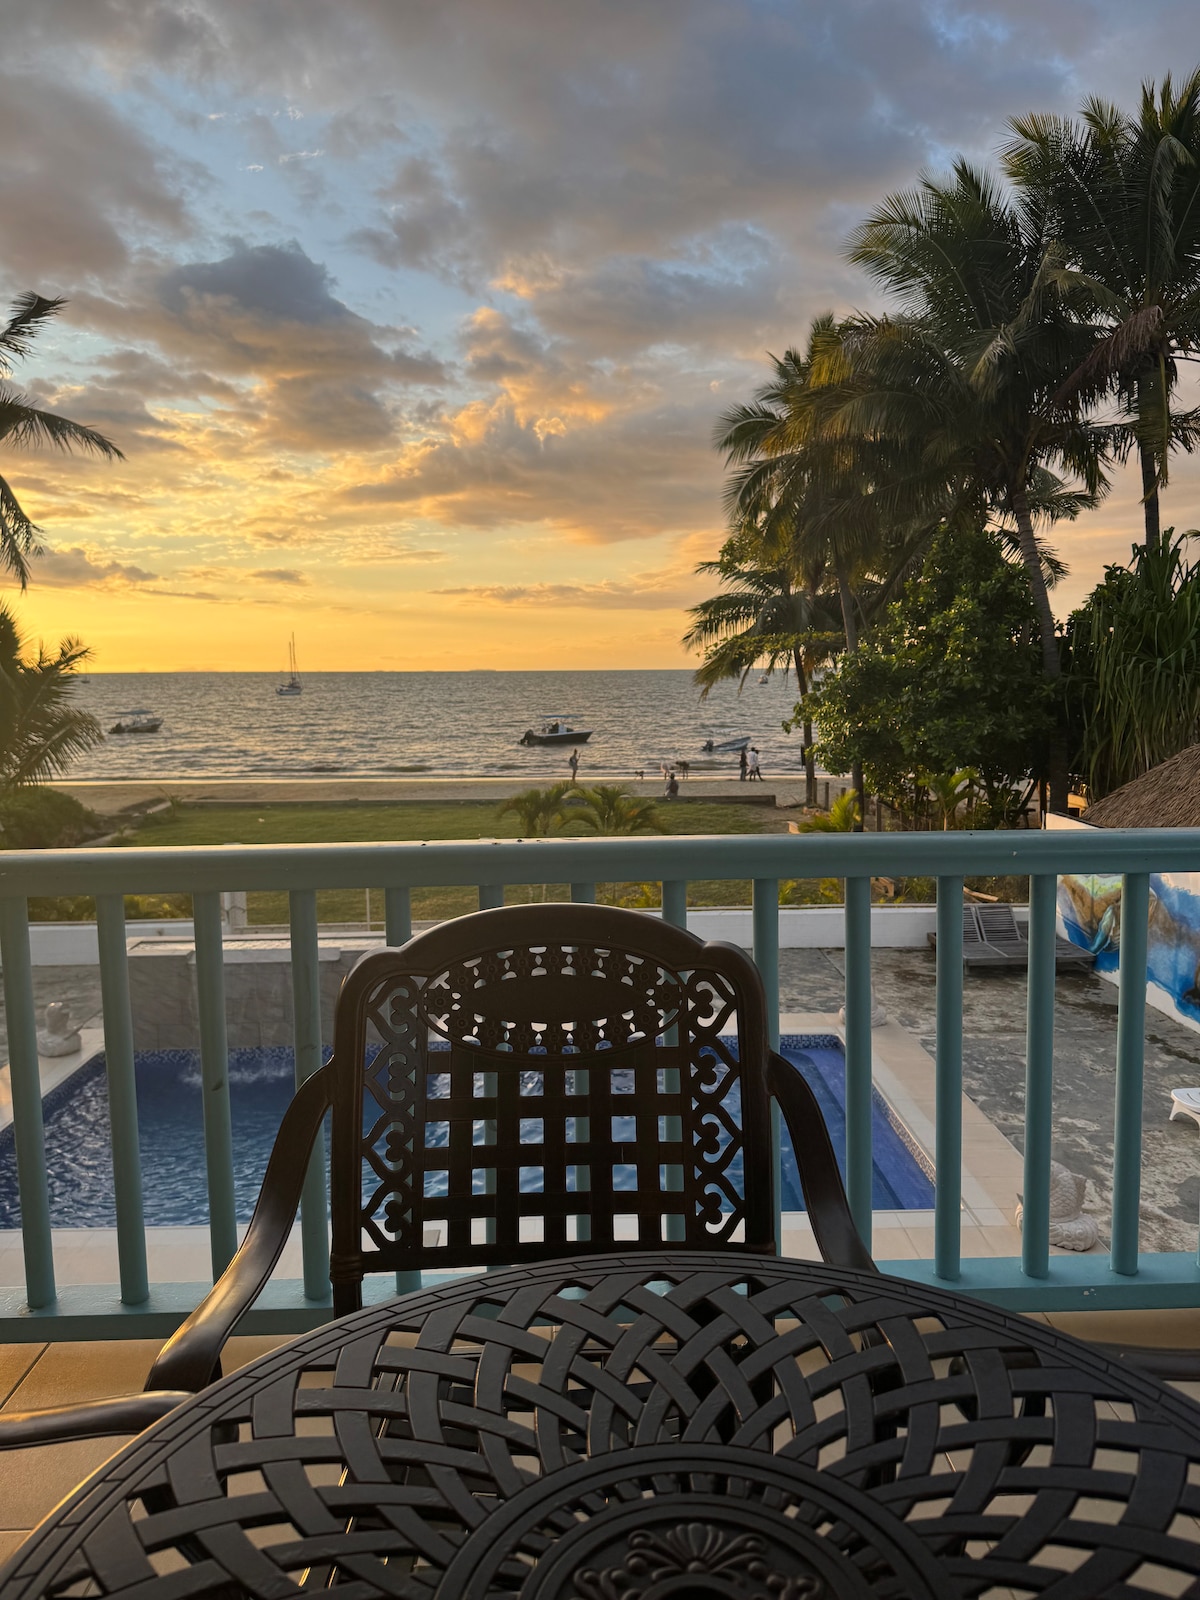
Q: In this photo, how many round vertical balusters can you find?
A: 13